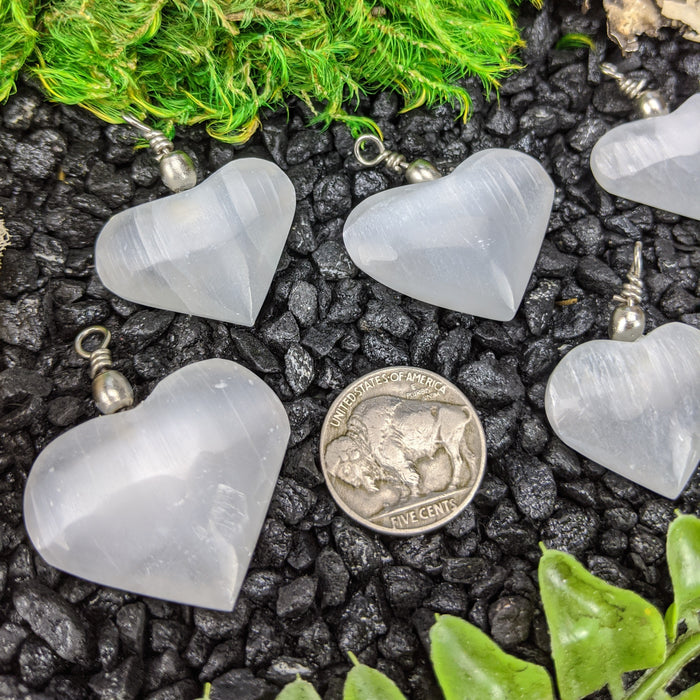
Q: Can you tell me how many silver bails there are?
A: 5